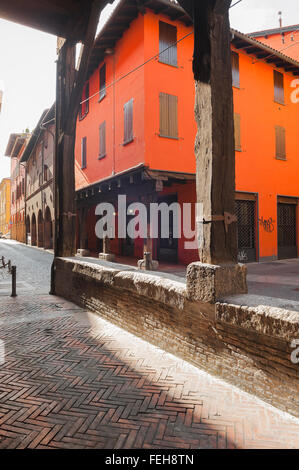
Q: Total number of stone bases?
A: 4